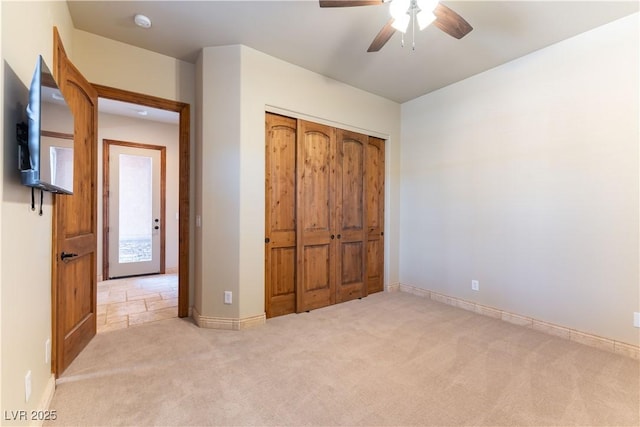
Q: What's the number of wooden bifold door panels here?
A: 4